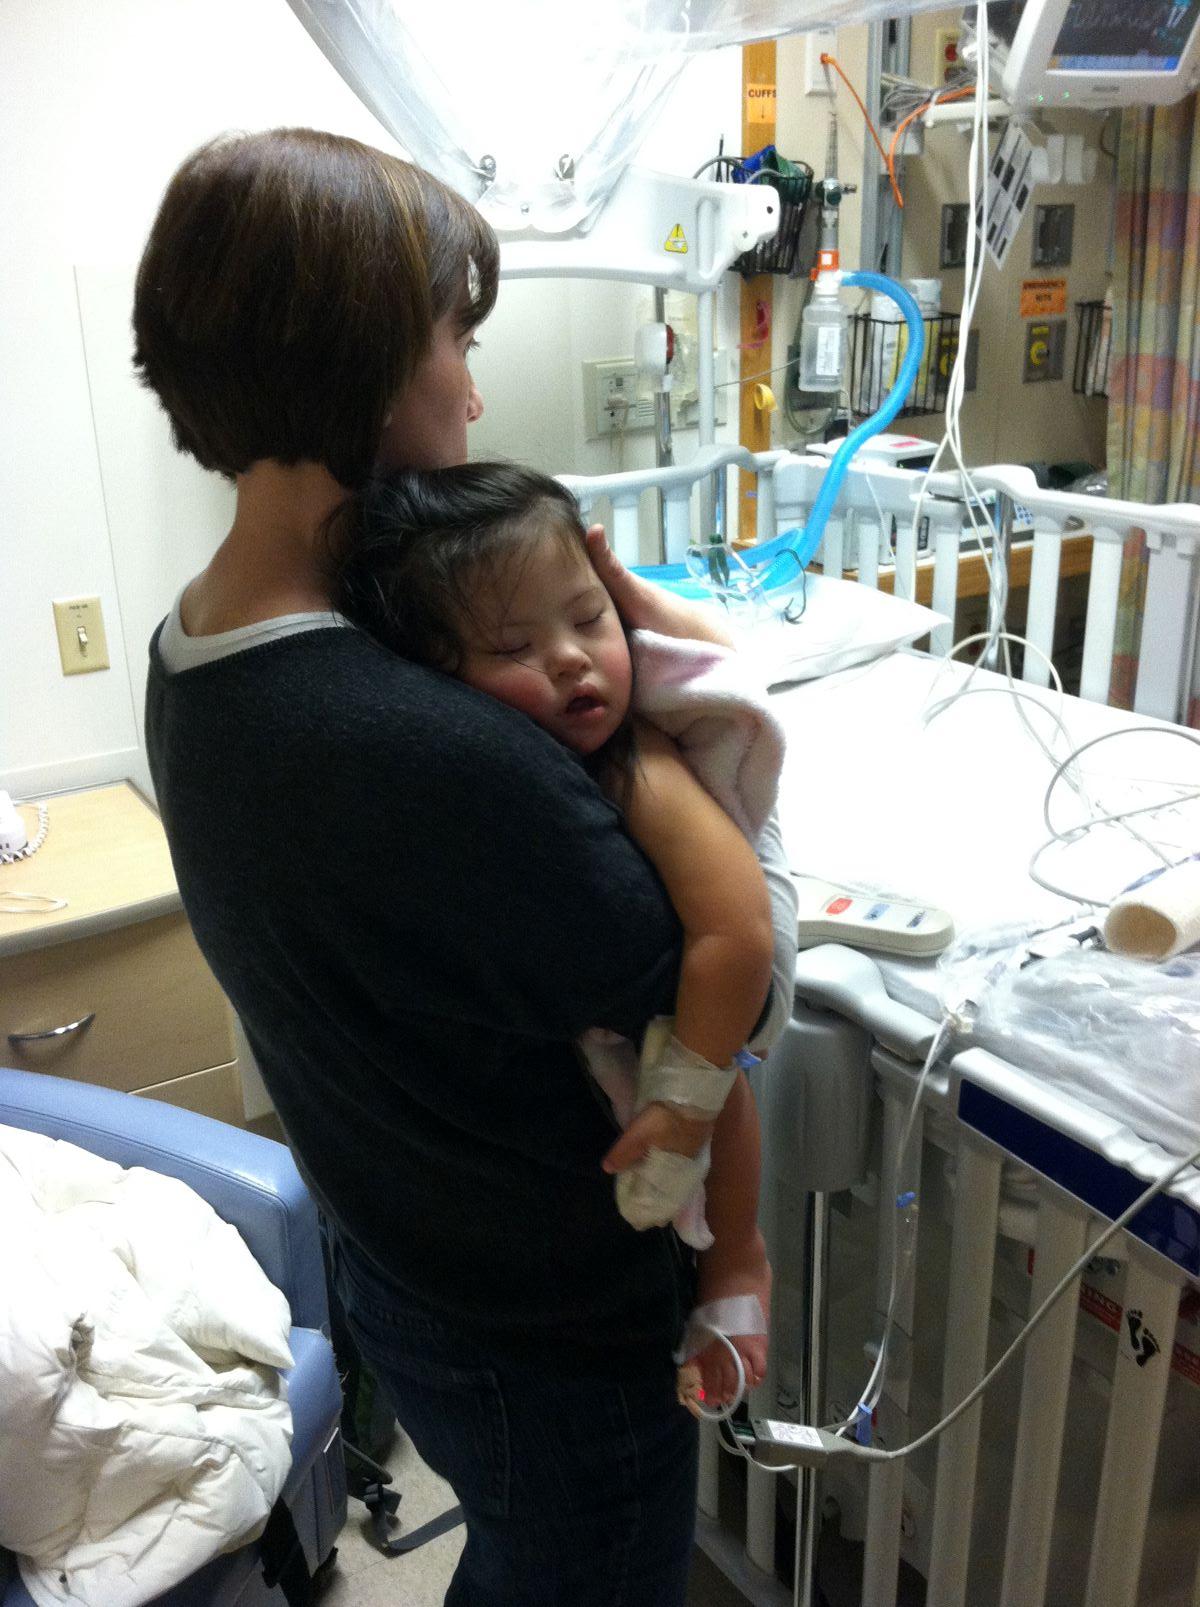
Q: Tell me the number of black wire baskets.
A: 3